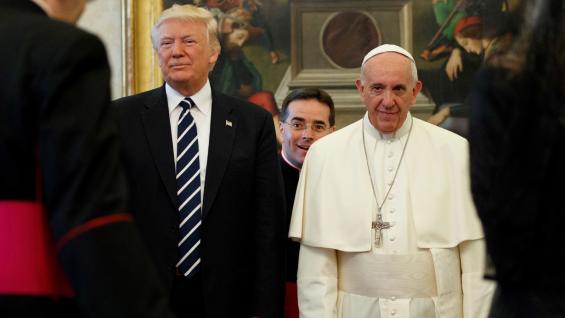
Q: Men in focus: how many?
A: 3